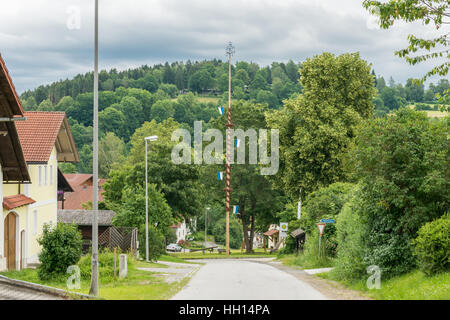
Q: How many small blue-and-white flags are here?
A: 4